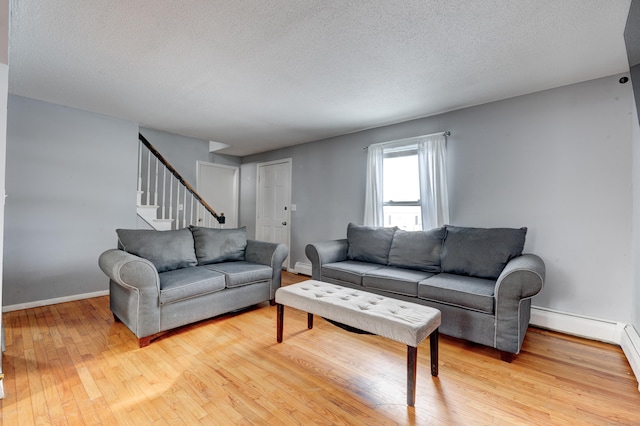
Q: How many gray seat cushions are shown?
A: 5